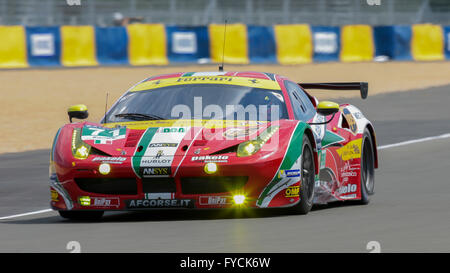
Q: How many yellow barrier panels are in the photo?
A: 7